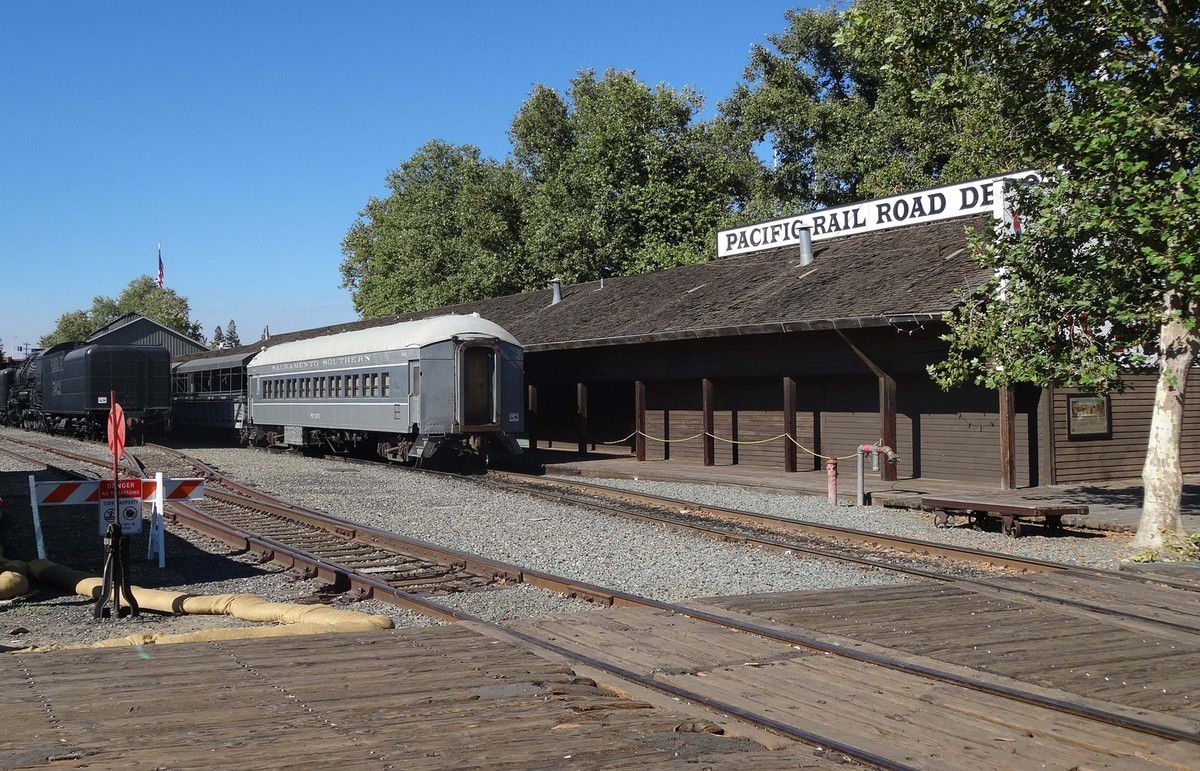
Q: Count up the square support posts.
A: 7